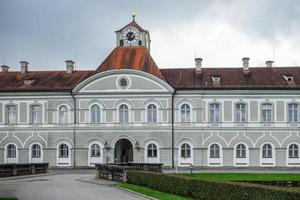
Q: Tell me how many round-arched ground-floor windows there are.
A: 10